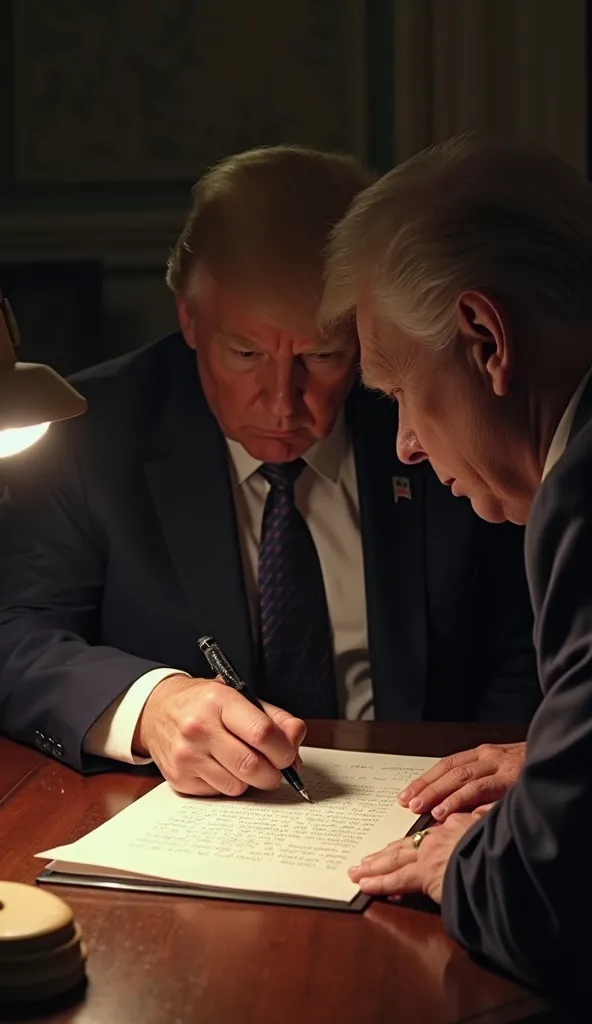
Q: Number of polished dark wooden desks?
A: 1